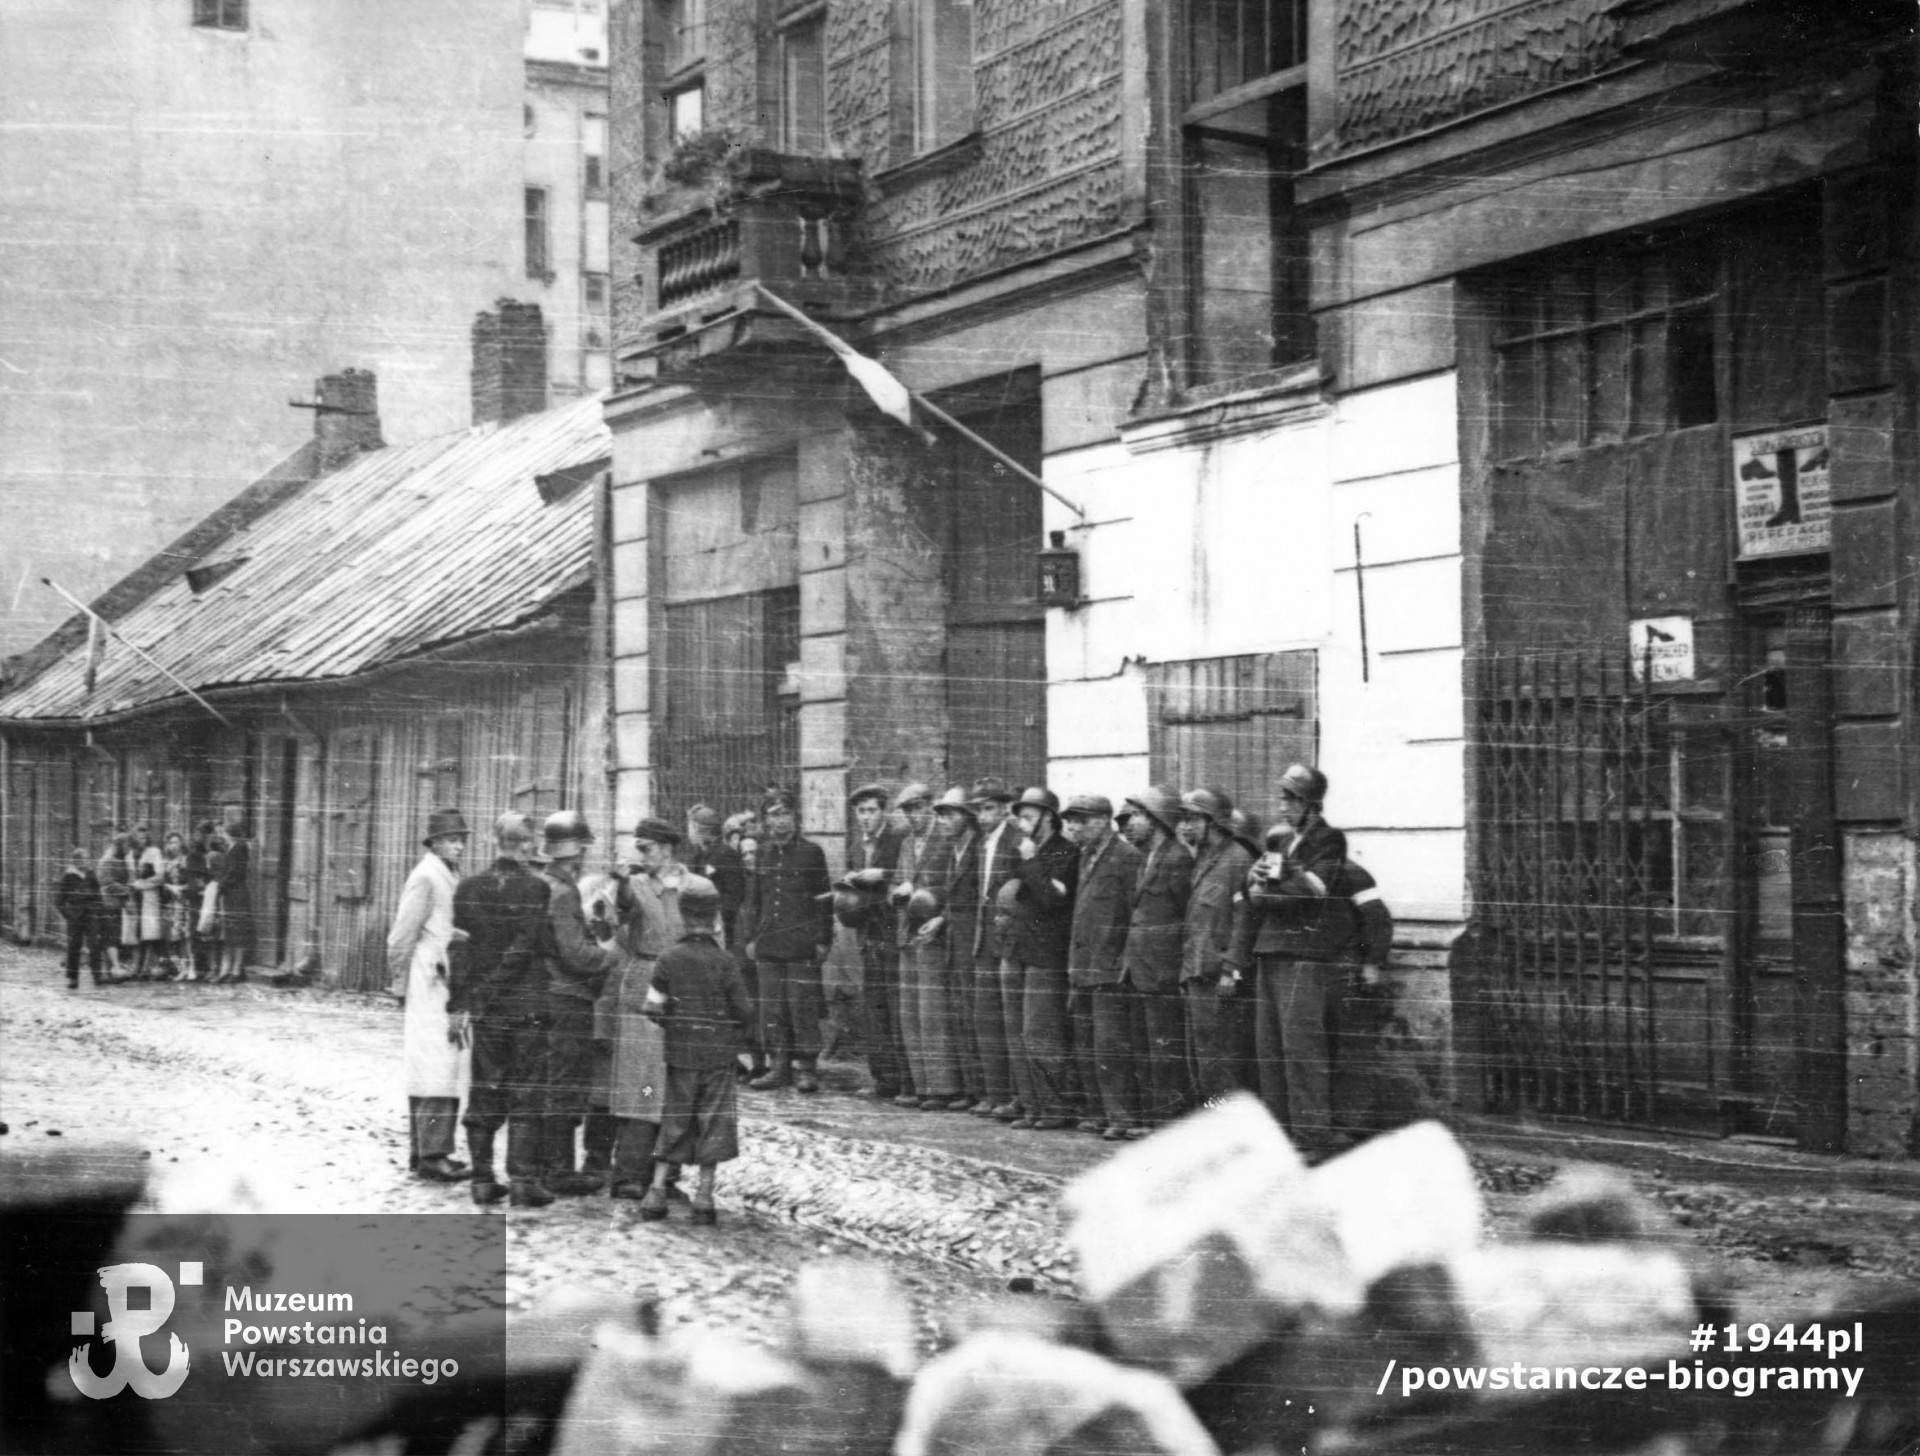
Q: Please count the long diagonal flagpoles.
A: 2